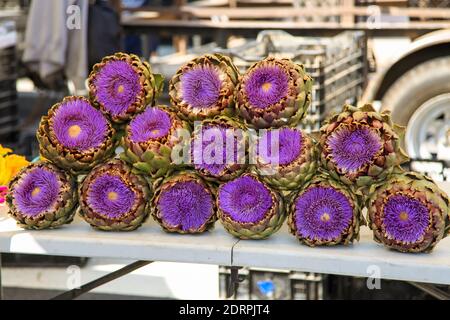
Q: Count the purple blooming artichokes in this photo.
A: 14